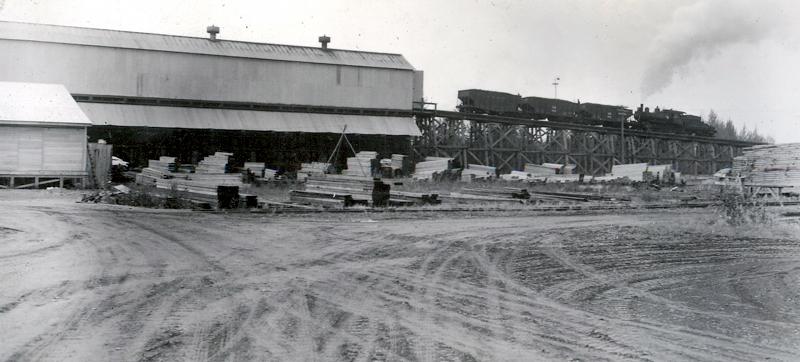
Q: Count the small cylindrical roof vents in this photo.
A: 2